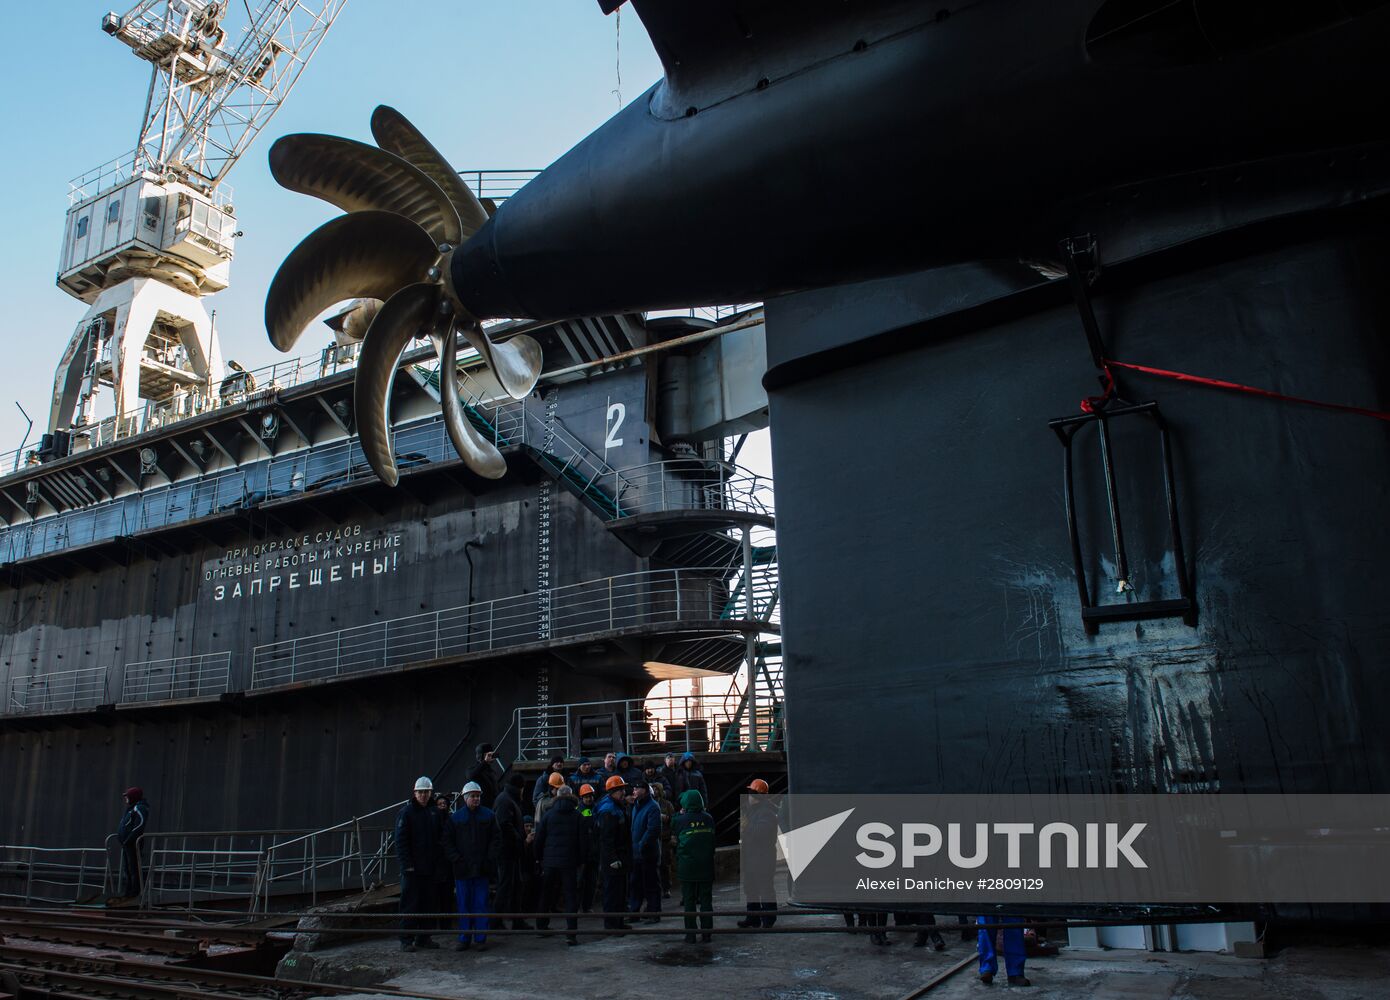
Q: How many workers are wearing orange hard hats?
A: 4